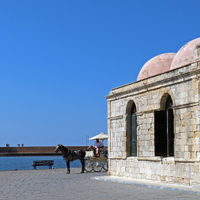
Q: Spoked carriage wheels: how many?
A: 3